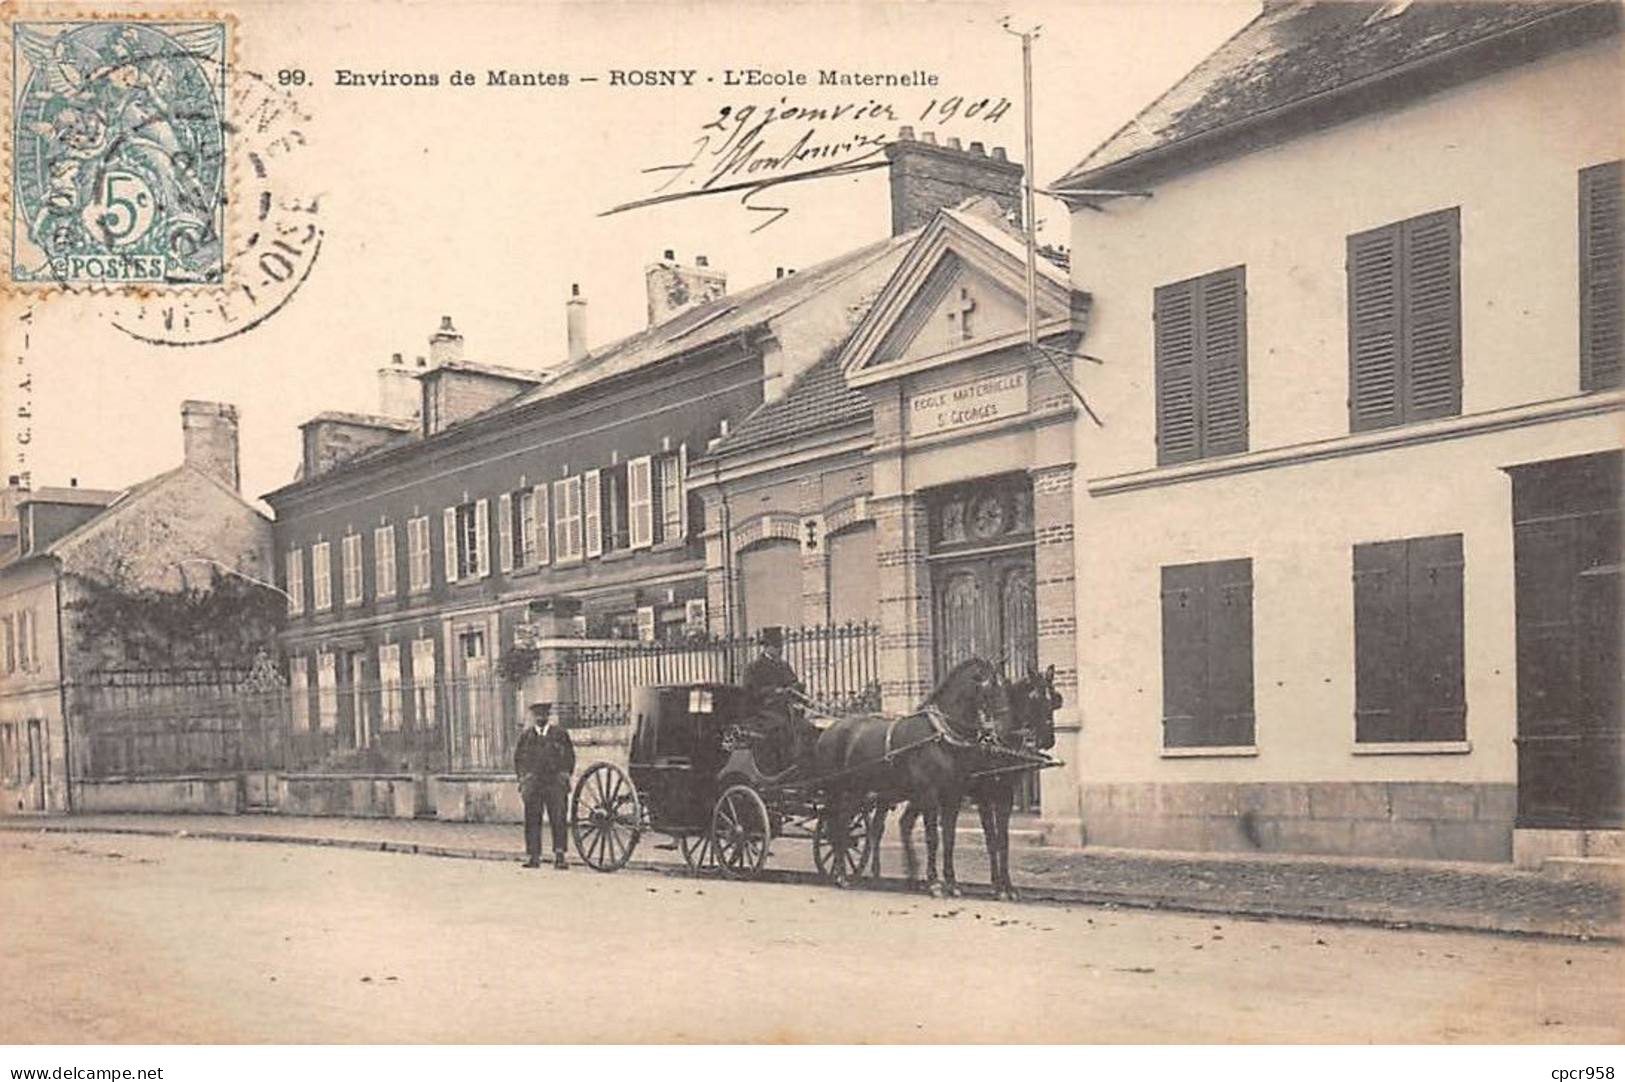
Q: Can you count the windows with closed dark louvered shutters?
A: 3